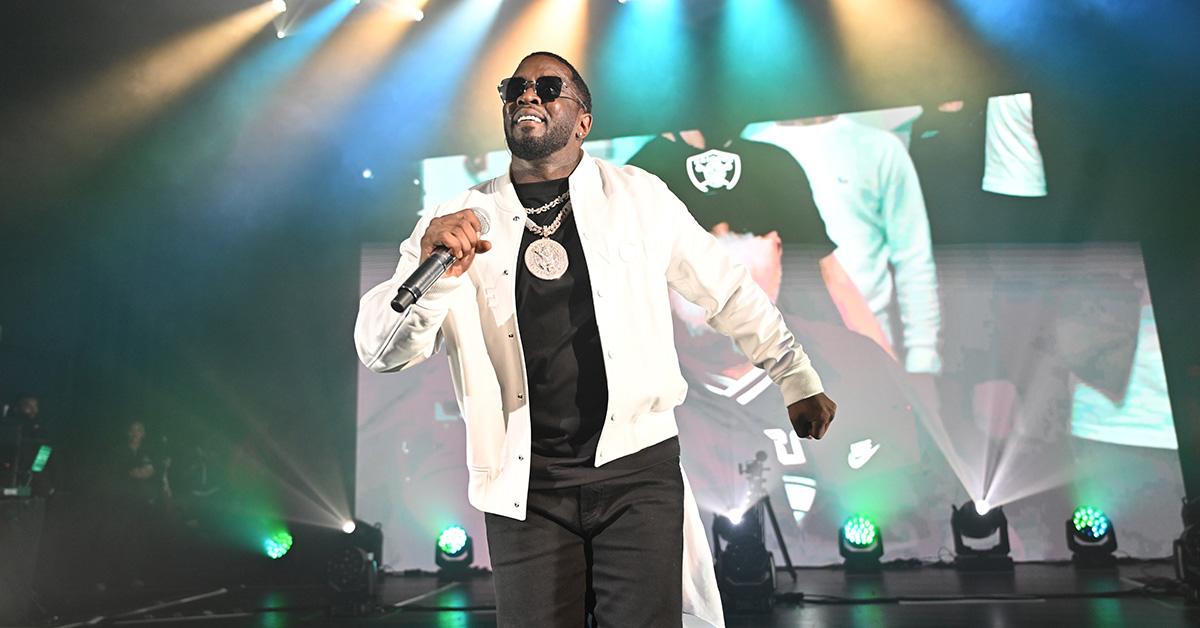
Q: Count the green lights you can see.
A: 4